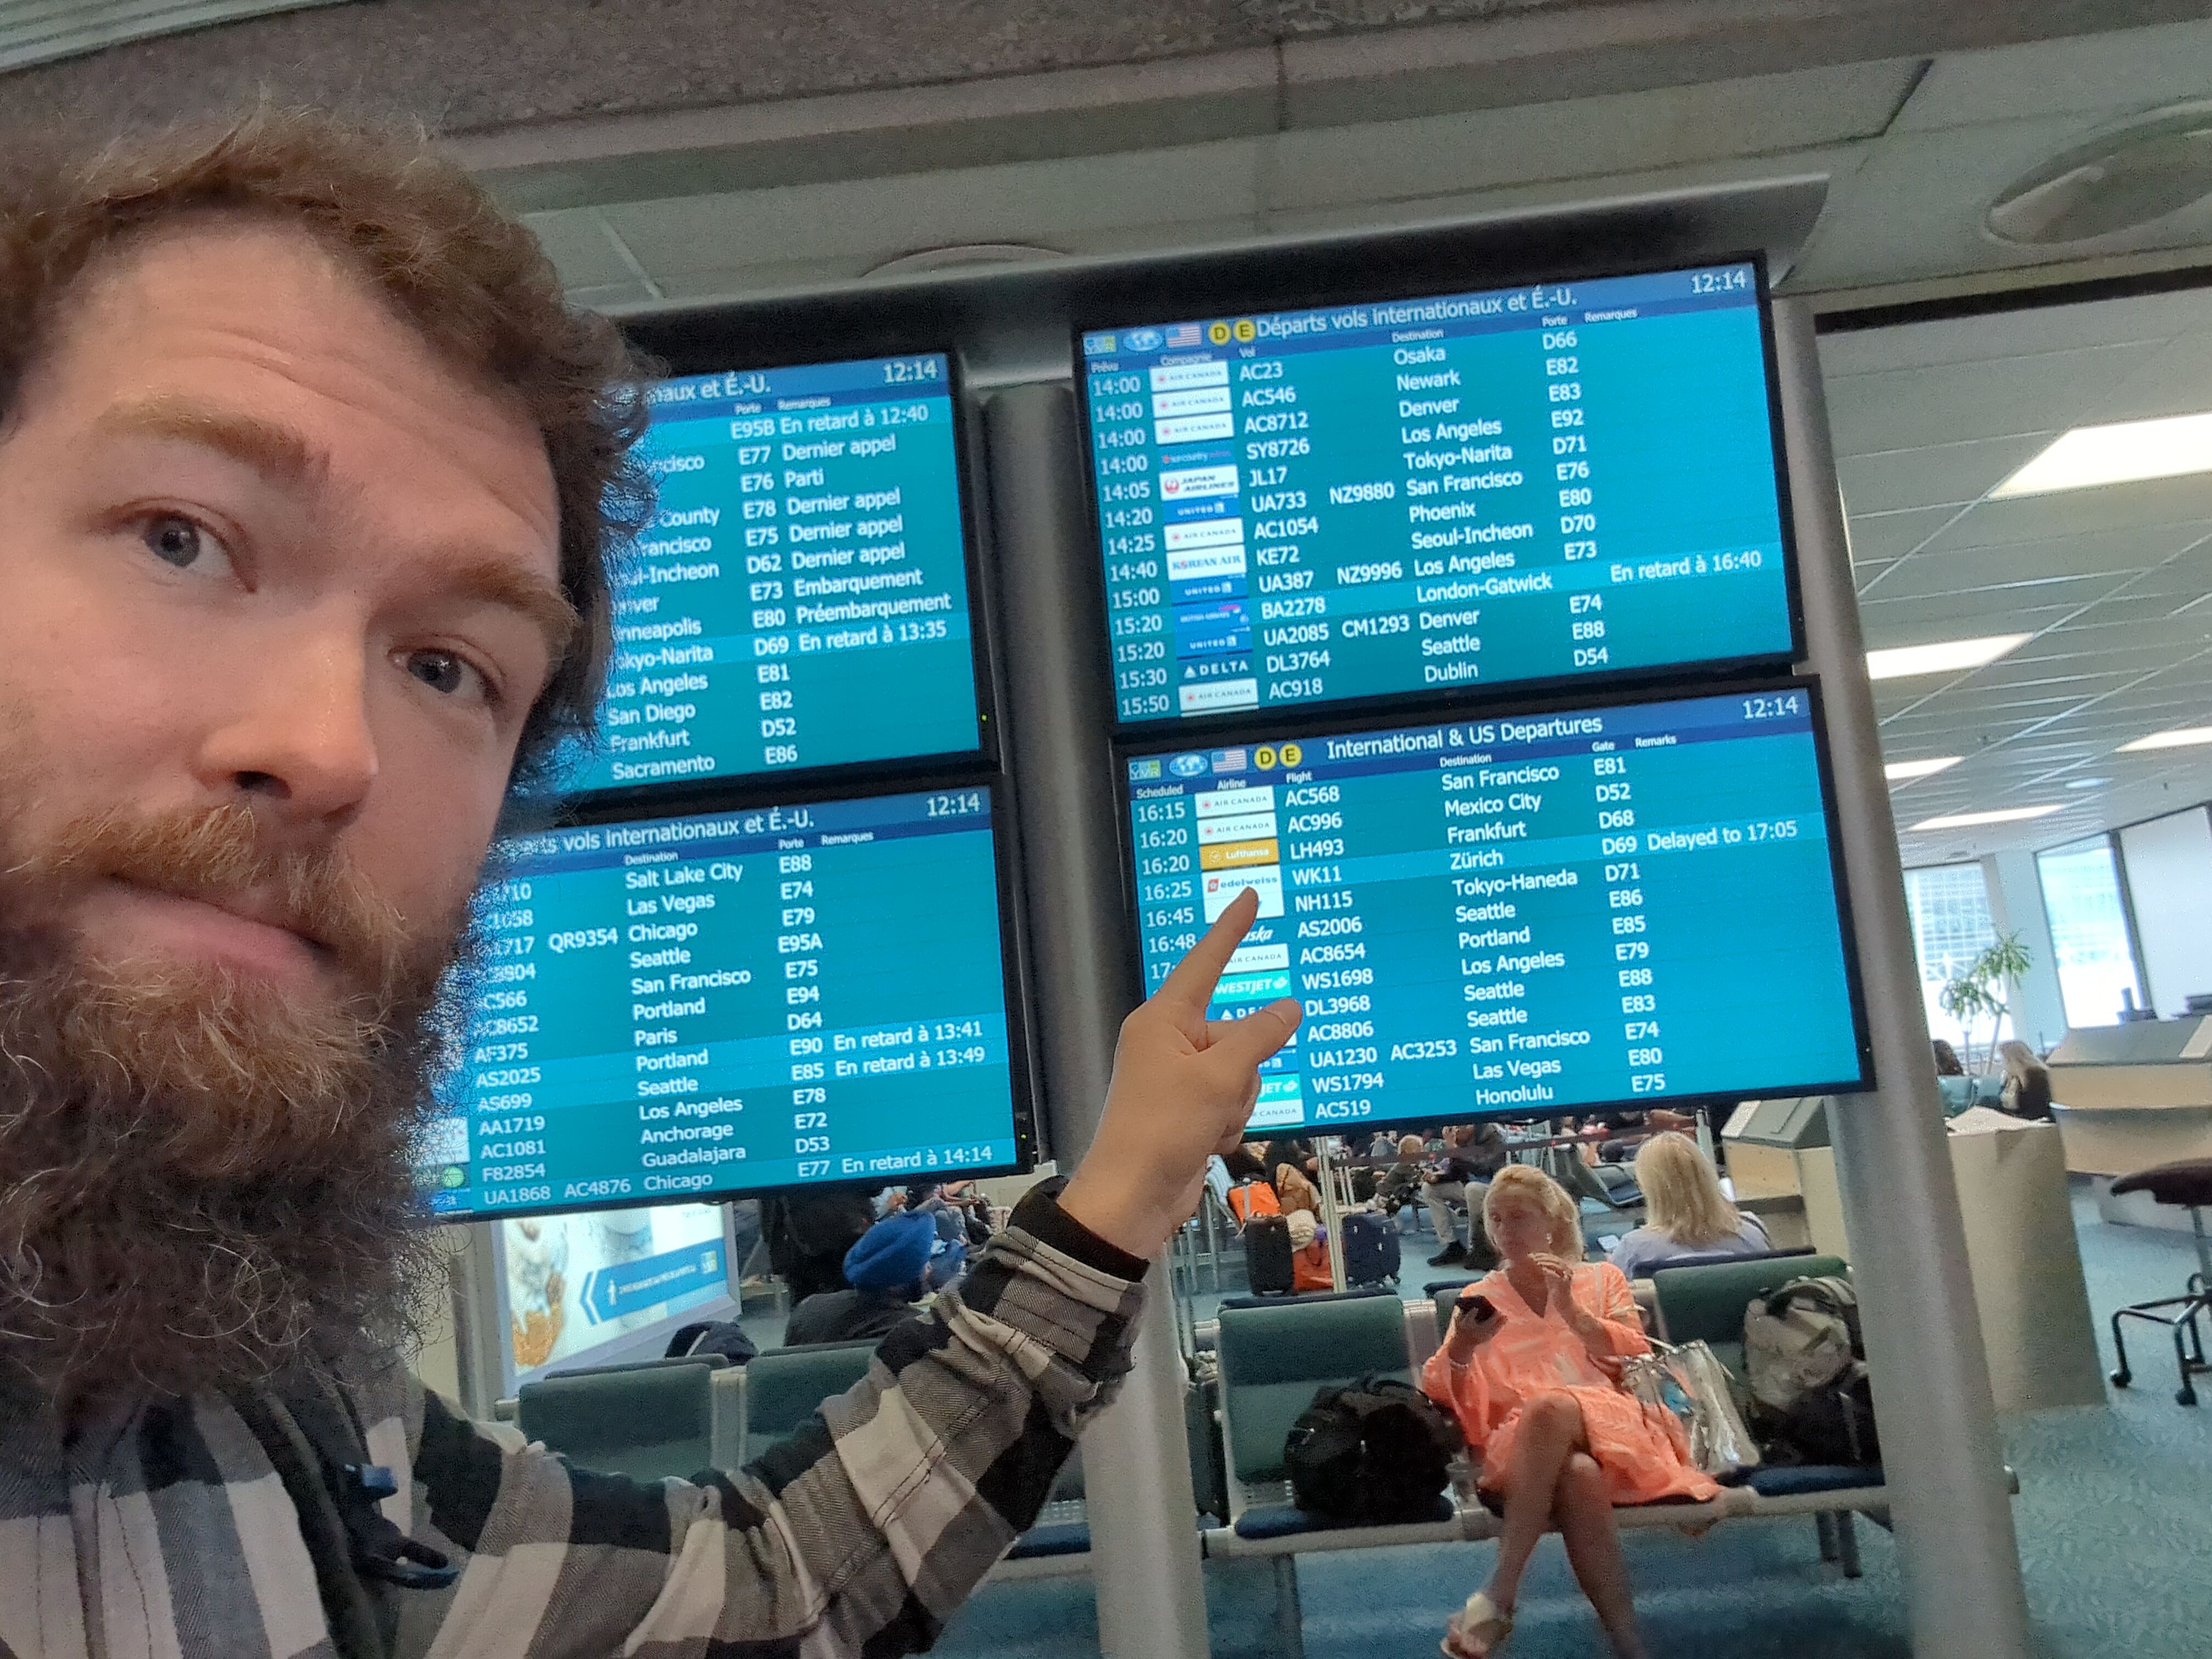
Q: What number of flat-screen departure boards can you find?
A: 4